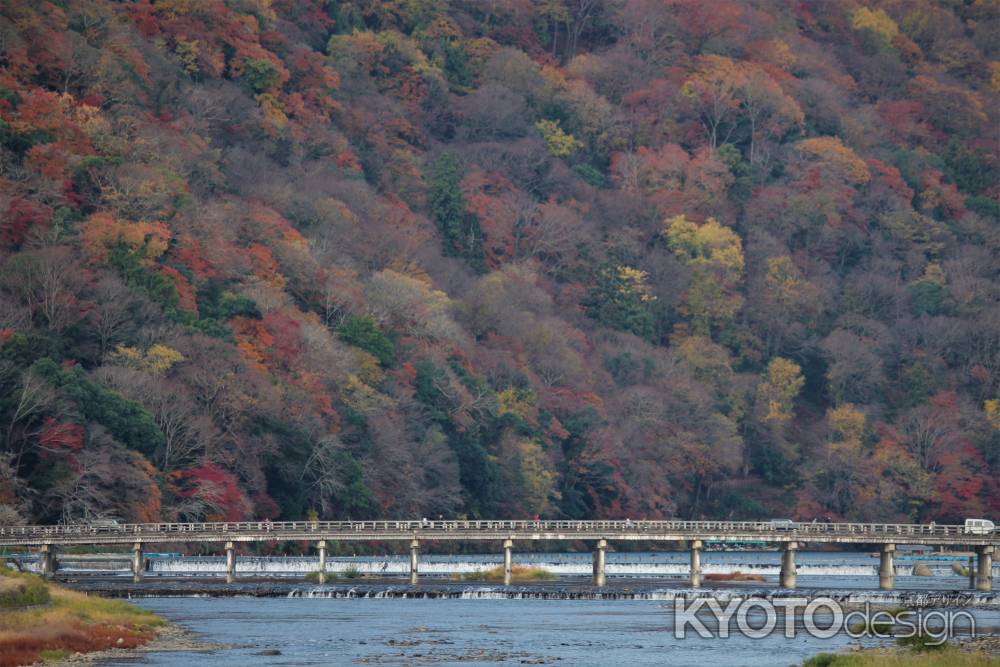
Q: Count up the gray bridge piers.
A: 11